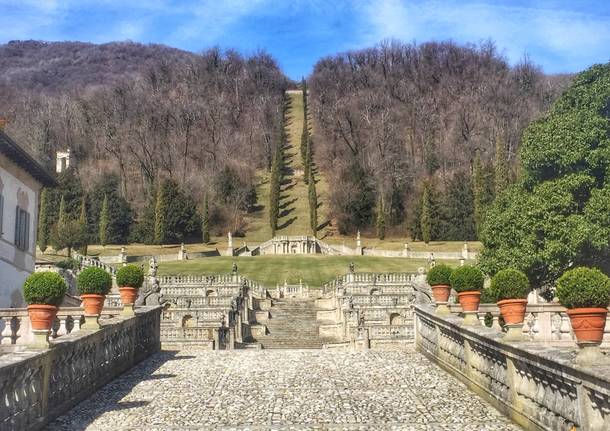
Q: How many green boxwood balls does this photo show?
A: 7